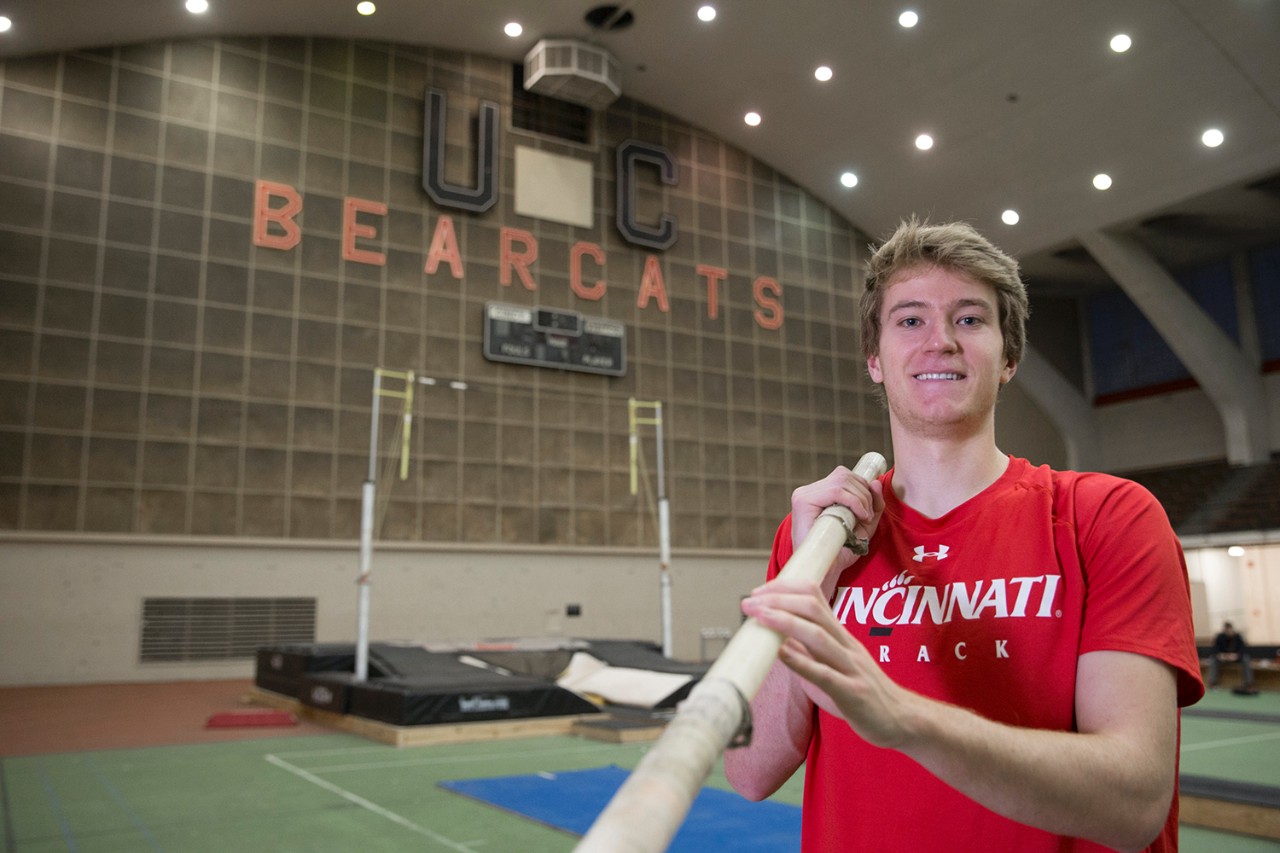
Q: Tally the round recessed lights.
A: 14